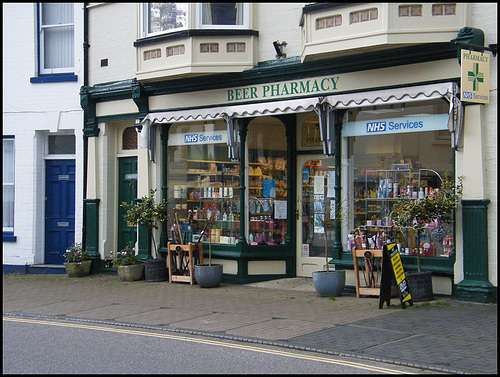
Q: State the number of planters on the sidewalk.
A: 6